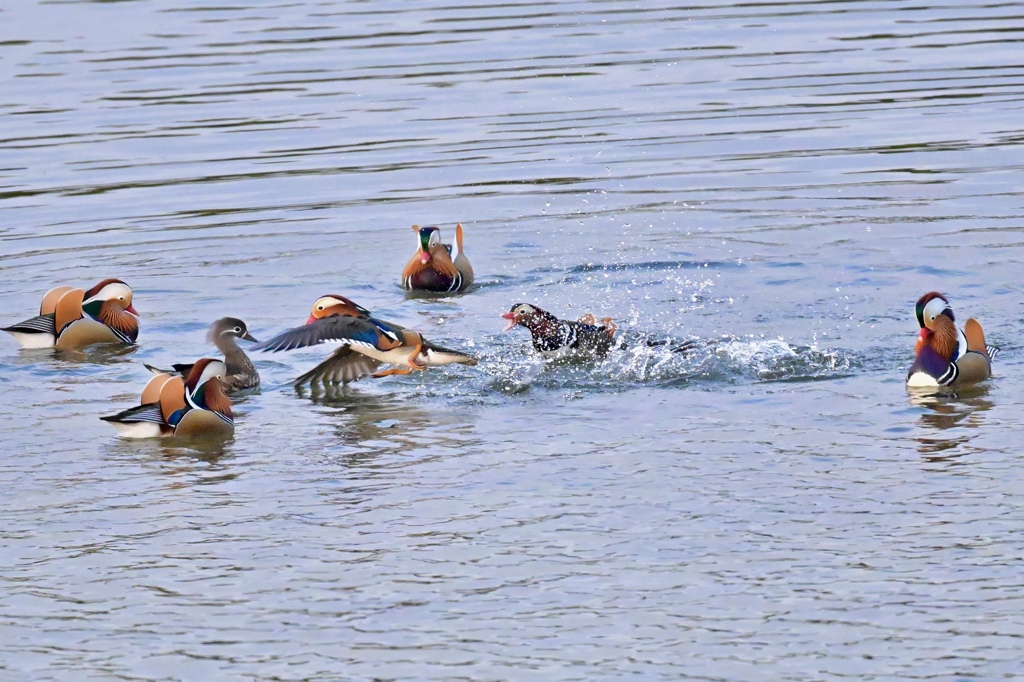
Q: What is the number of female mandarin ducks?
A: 1